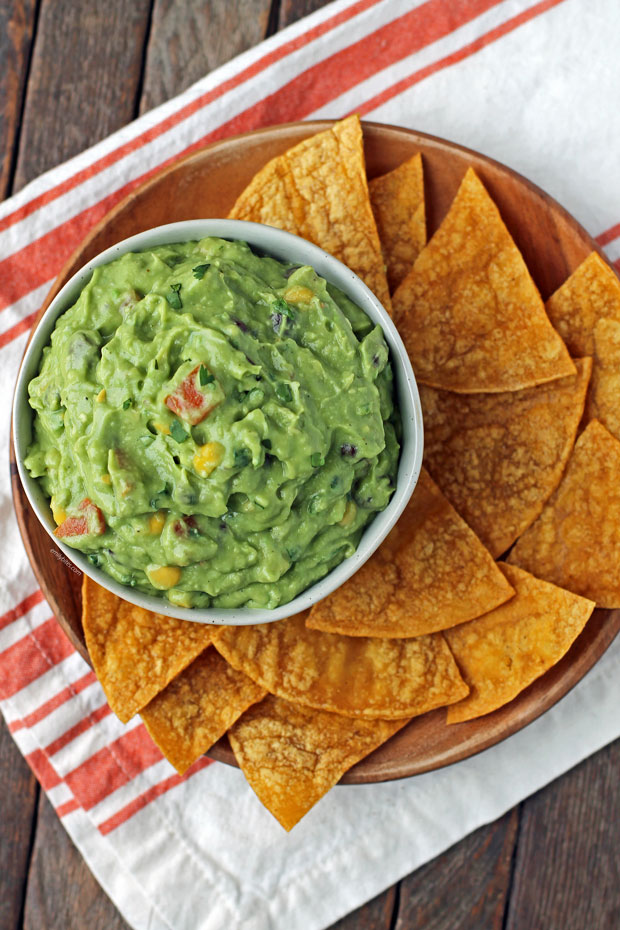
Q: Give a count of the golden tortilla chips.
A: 13